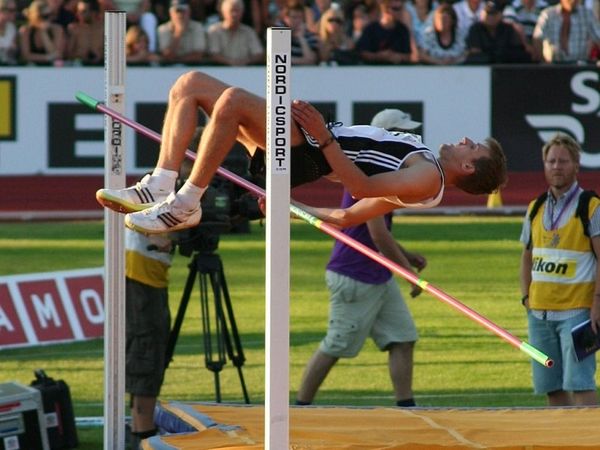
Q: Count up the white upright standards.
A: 2